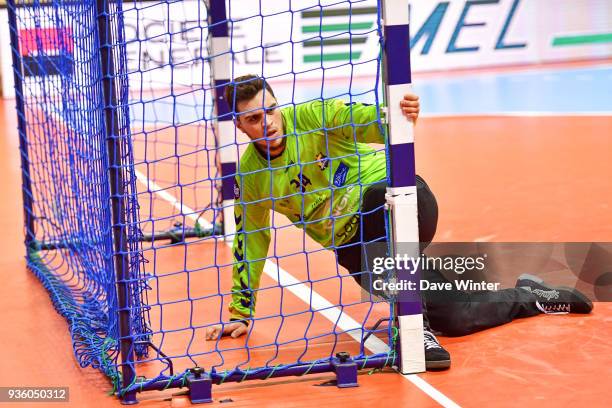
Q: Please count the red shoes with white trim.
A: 0